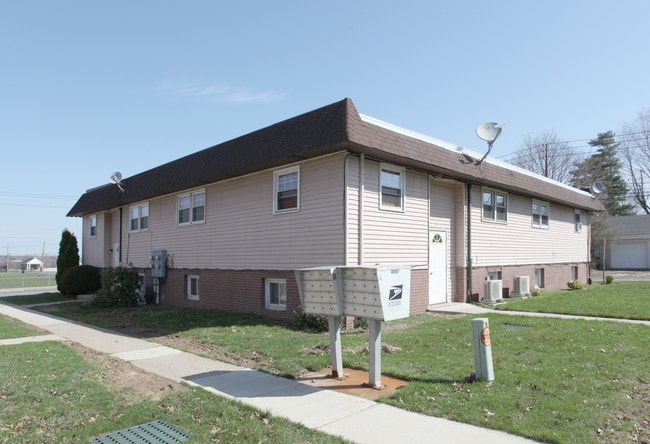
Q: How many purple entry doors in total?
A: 0